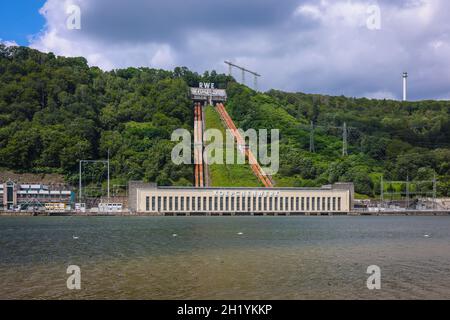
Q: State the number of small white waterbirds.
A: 4